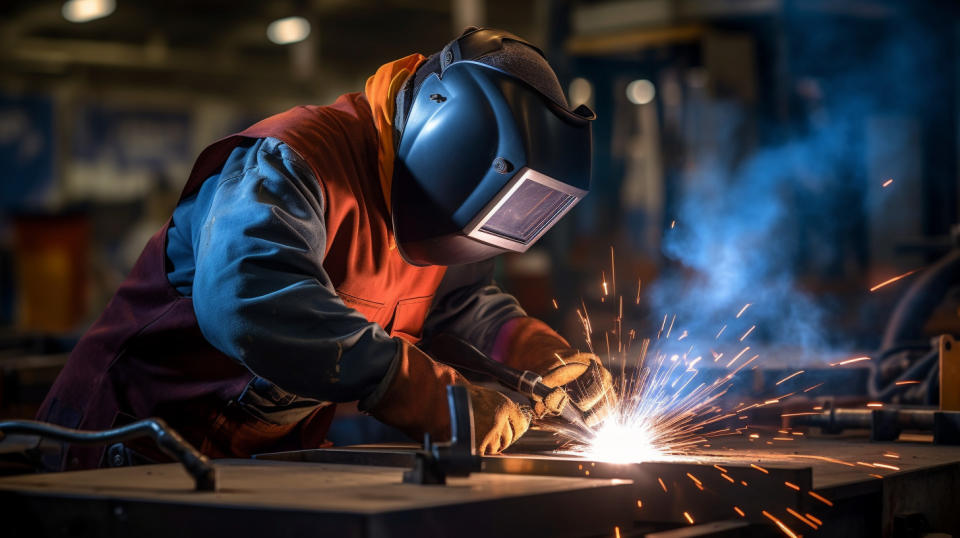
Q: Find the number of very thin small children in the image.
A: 0